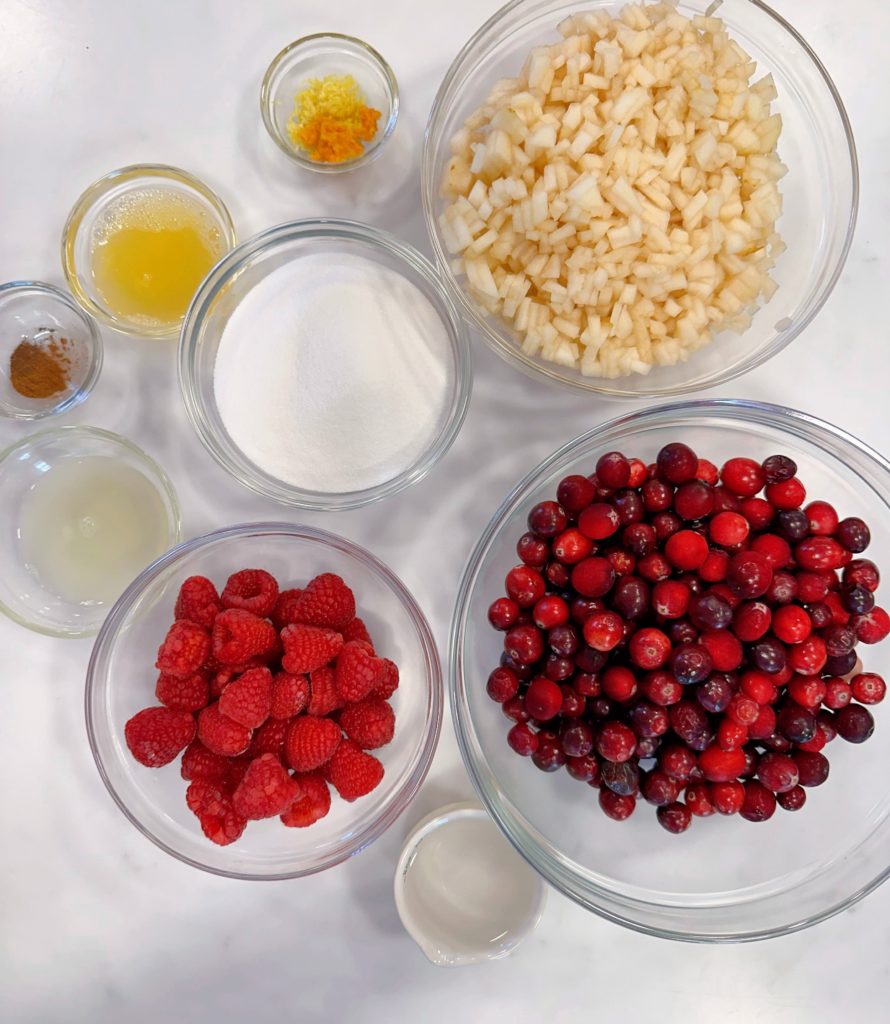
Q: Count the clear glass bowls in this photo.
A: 8